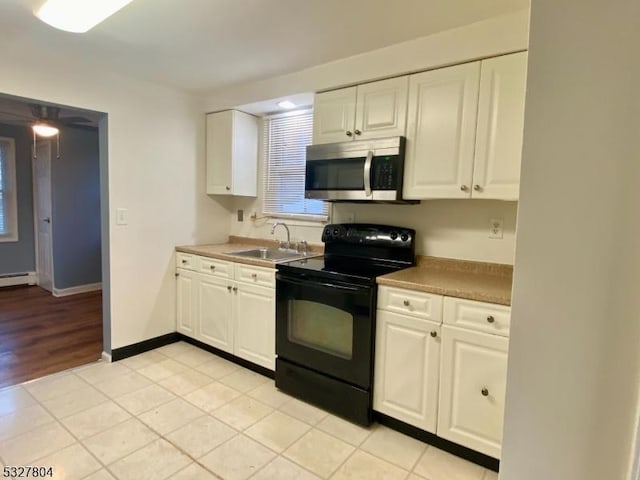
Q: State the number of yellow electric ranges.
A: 0